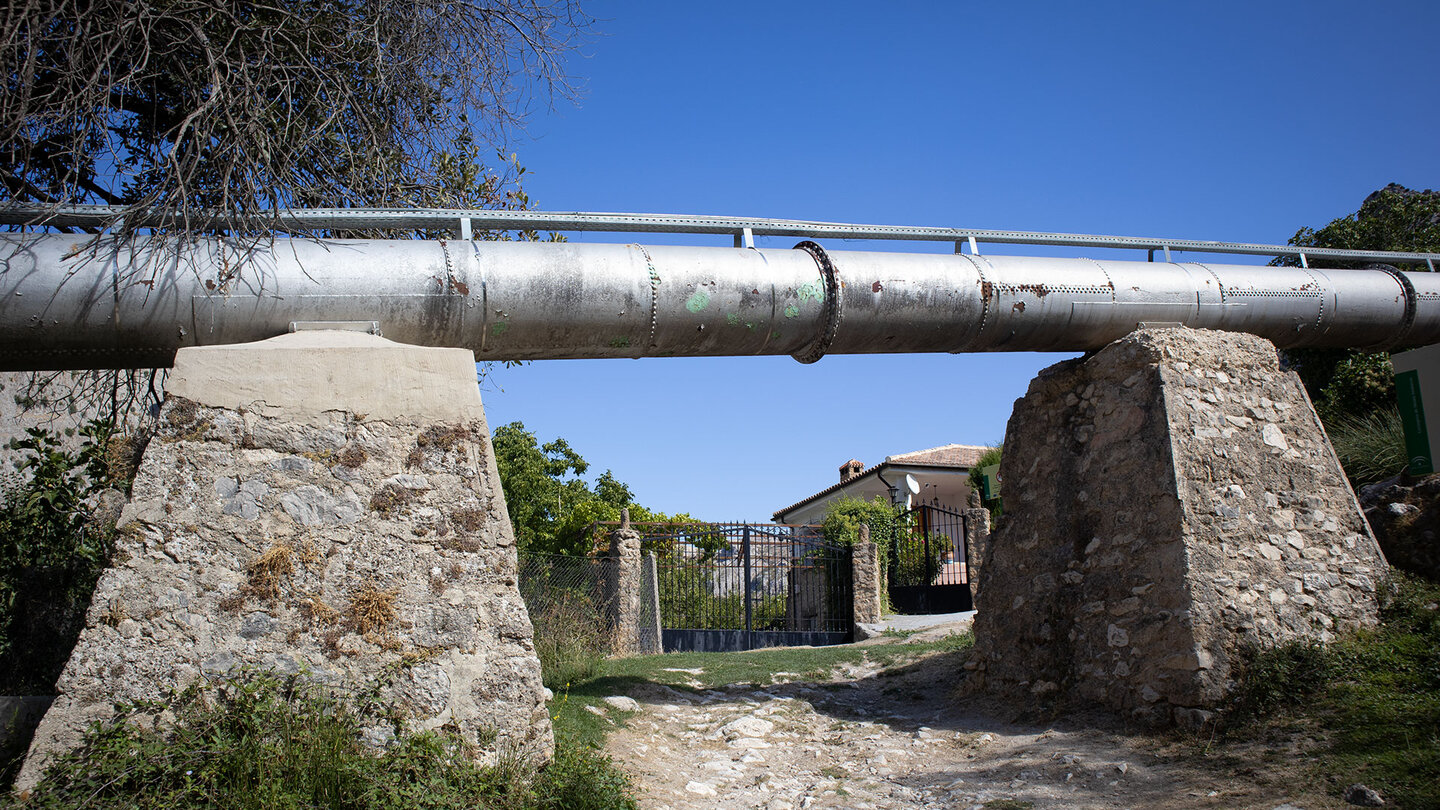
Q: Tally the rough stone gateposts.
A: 3